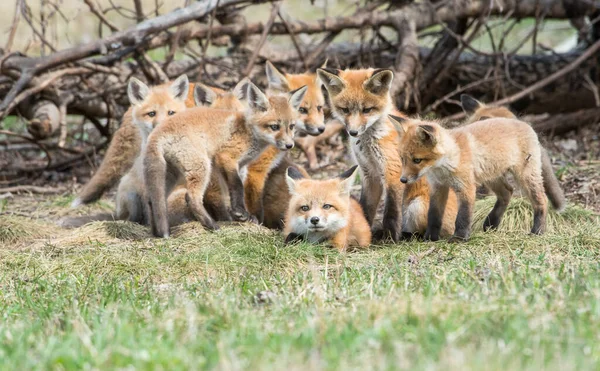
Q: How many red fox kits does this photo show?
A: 8